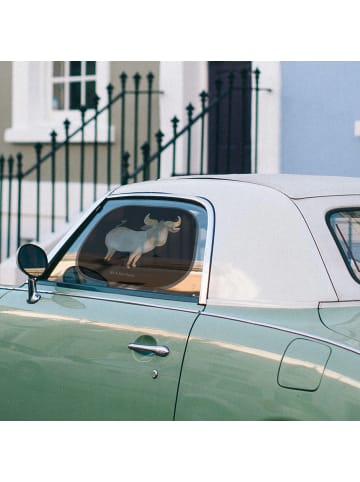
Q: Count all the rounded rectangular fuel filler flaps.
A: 1